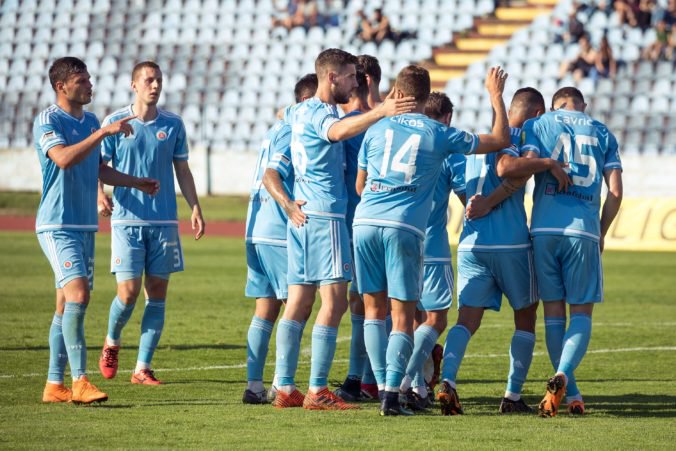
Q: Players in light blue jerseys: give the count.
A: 10